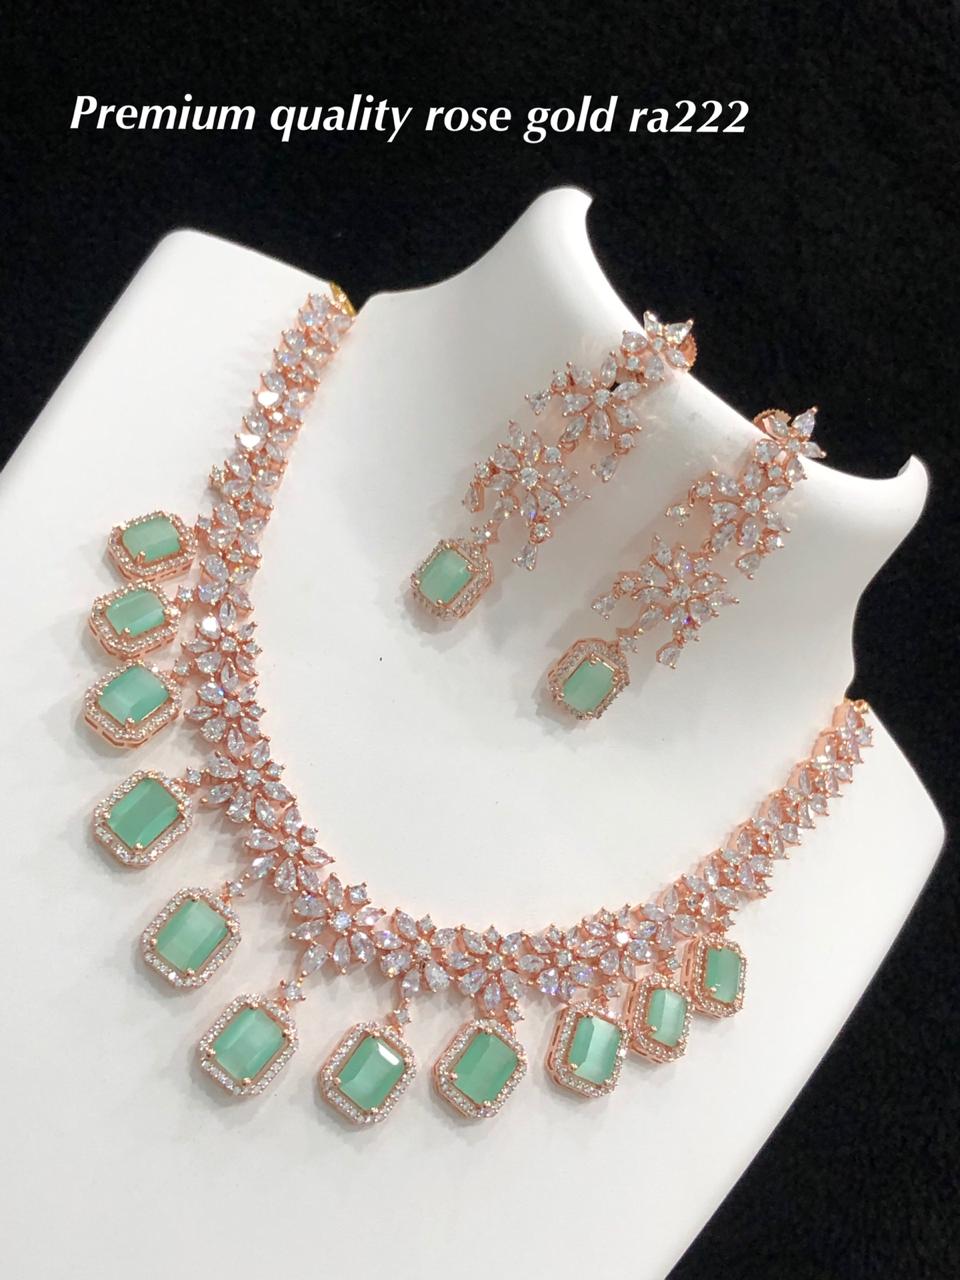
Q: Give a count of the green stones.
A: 13